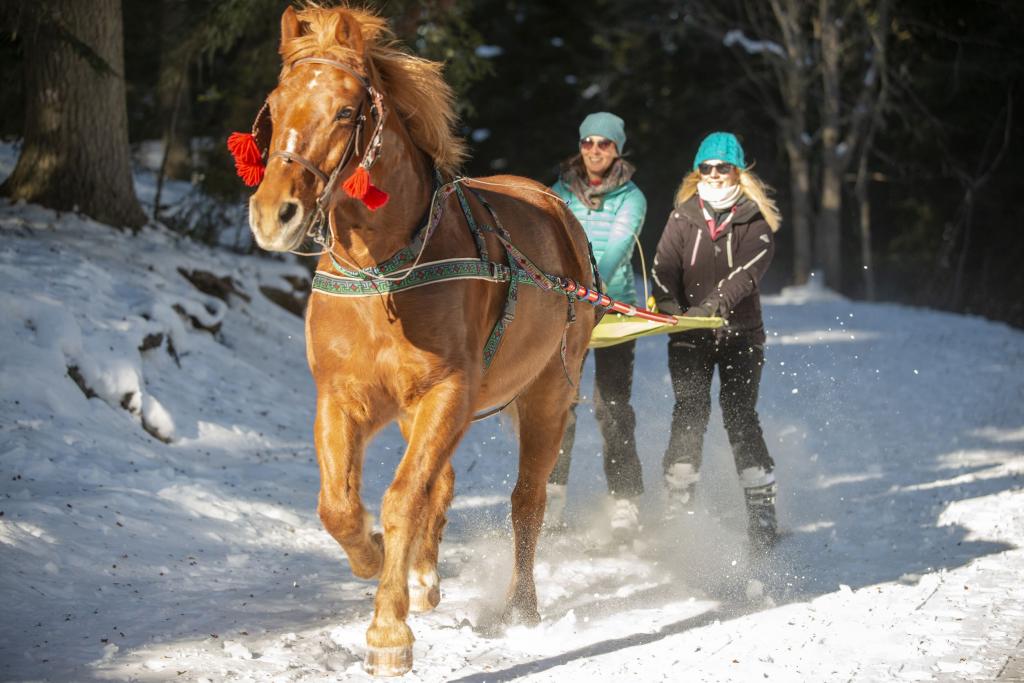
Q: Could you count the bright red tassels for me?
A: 4